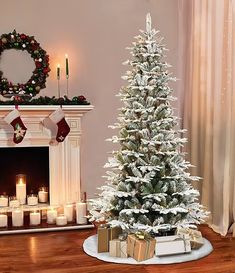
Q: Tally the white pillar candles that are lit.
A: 12